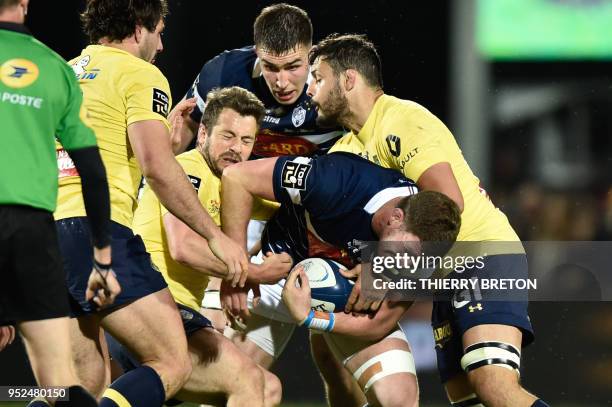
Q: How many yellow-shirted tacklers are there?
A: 3